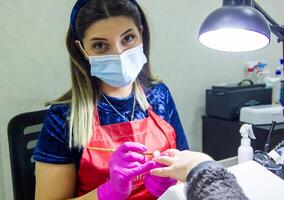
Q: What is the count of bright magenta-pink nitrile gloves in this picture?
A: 2